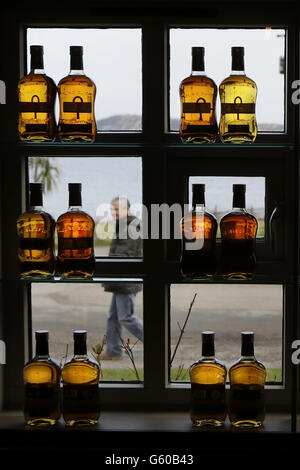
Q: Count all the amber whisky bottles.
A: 12